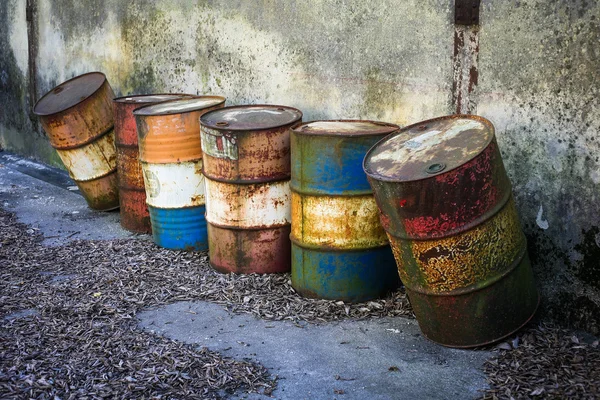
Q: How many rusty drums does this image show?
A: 6